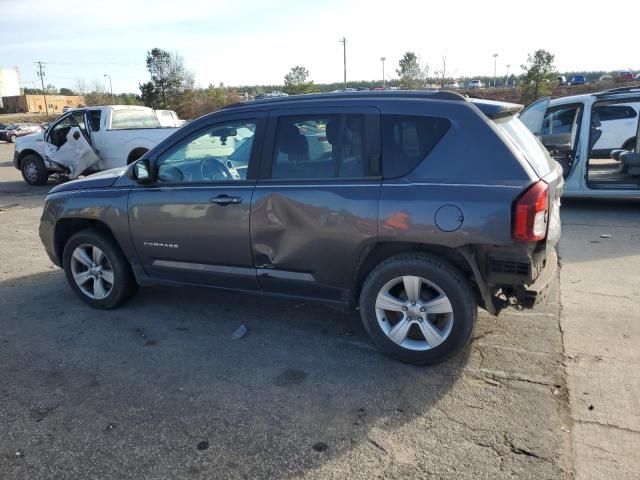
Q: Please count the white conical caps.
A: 0